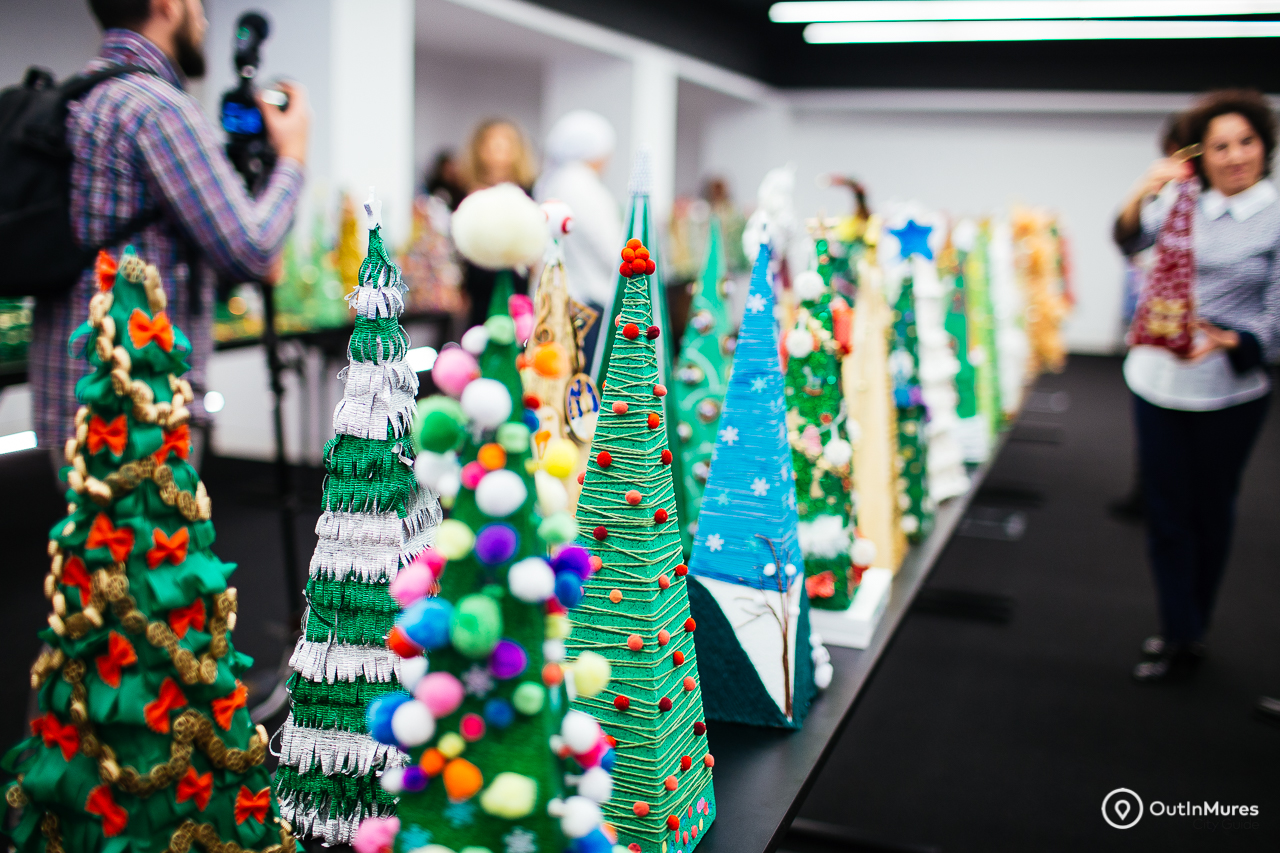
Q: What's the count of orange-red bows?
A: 15